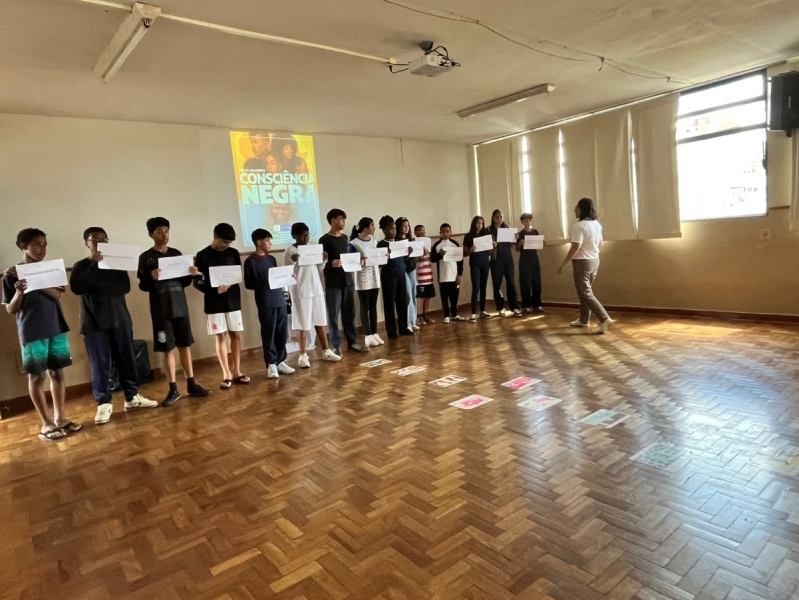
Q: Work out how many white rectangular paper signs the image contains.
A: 15